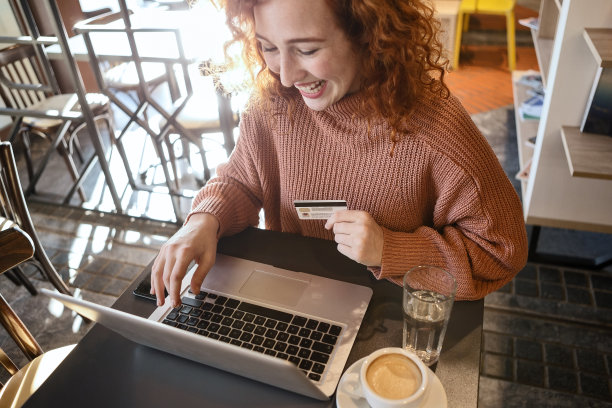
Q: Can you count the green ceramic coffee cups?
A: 0